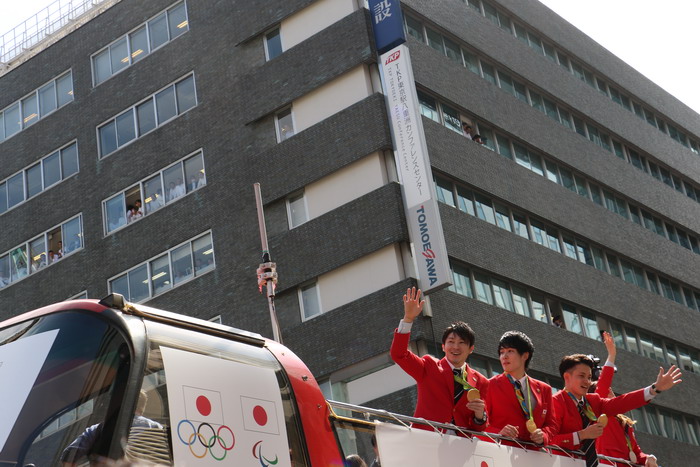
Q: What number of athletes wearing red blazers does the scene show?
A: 4